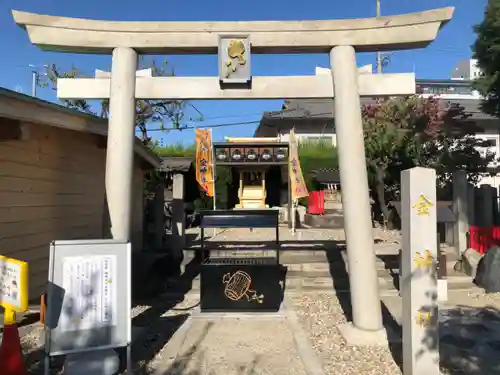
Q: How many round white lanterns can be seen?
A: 5